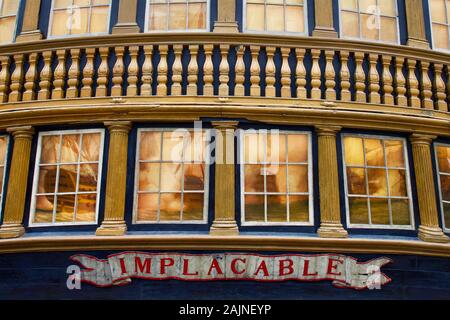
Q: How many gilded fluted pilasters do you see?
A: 5